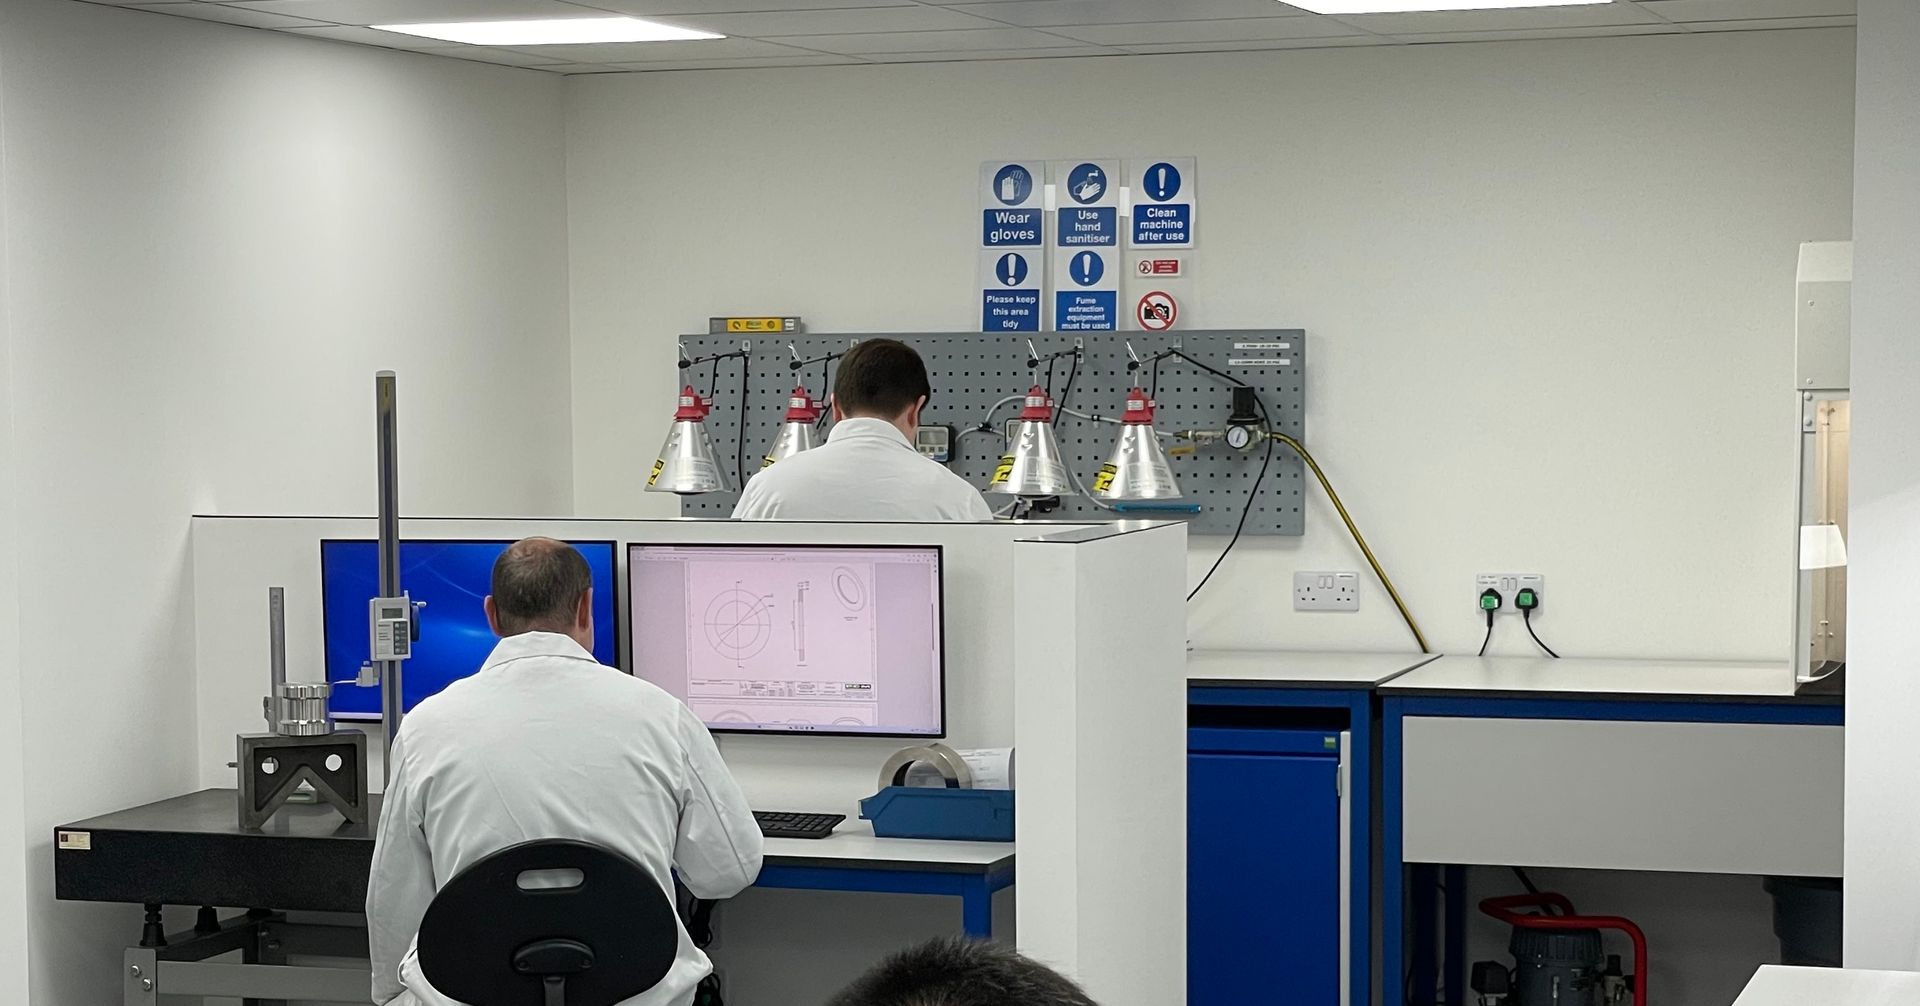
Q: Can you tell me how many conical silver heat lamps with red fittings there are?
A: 4